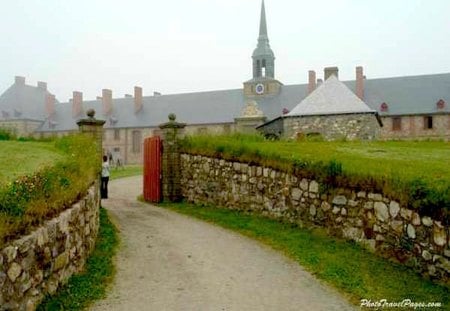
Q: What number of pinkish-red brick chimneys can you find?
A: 6